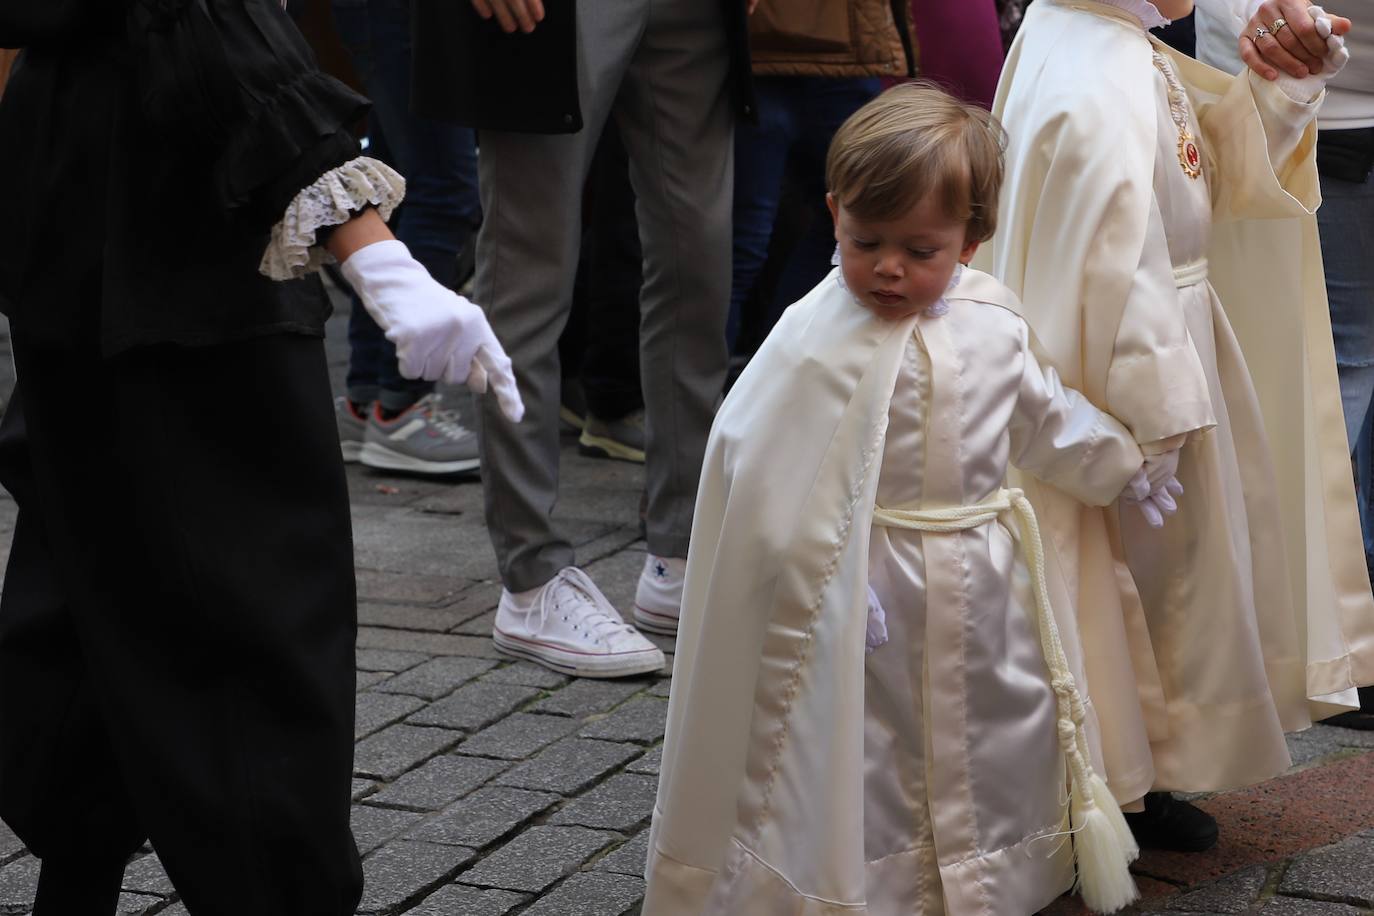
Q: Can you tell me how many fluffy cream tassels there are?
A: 2